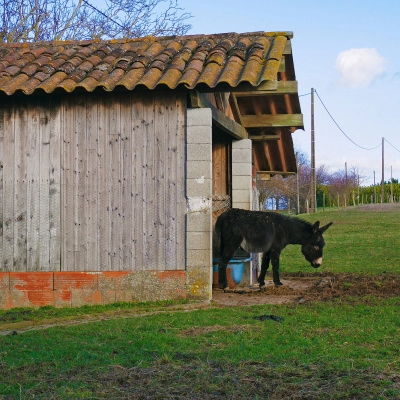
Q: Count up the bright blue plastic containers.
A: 1